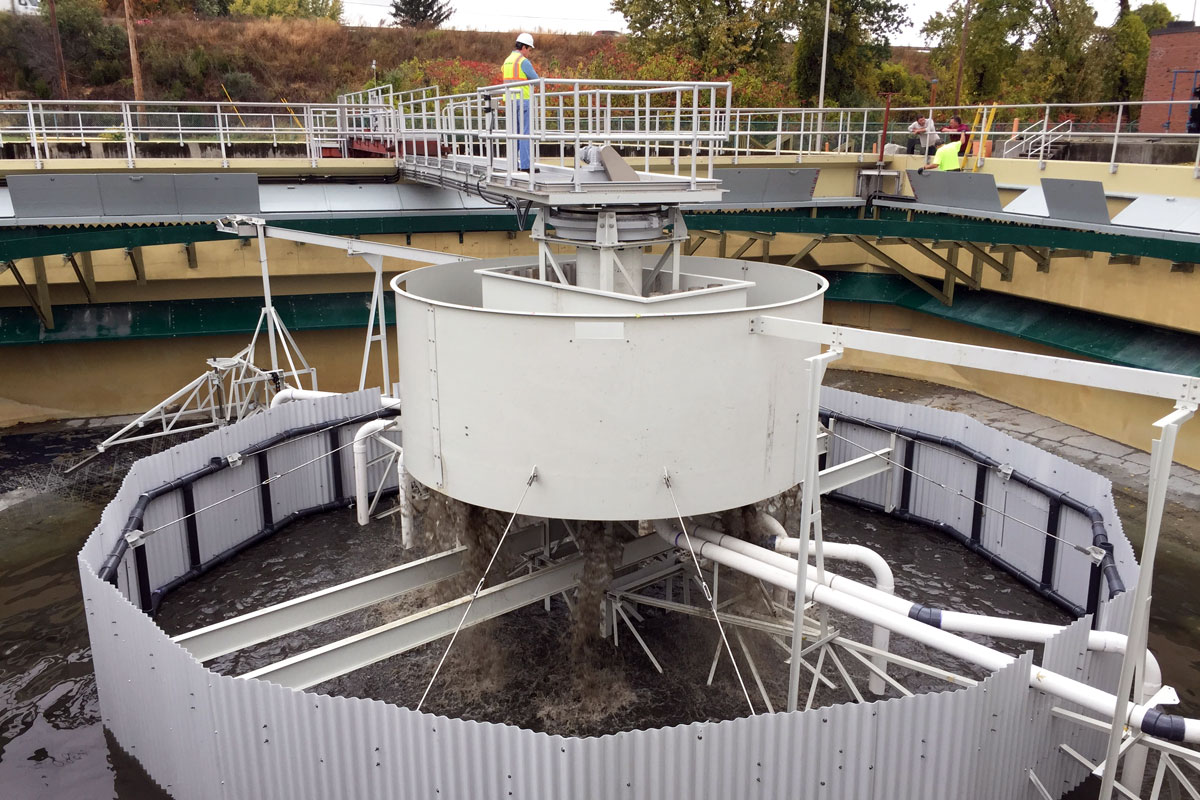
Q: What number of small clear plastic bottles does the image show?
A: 0